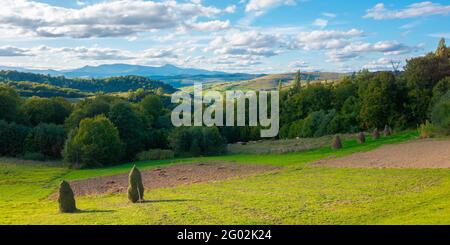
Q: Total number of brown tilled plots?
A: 2